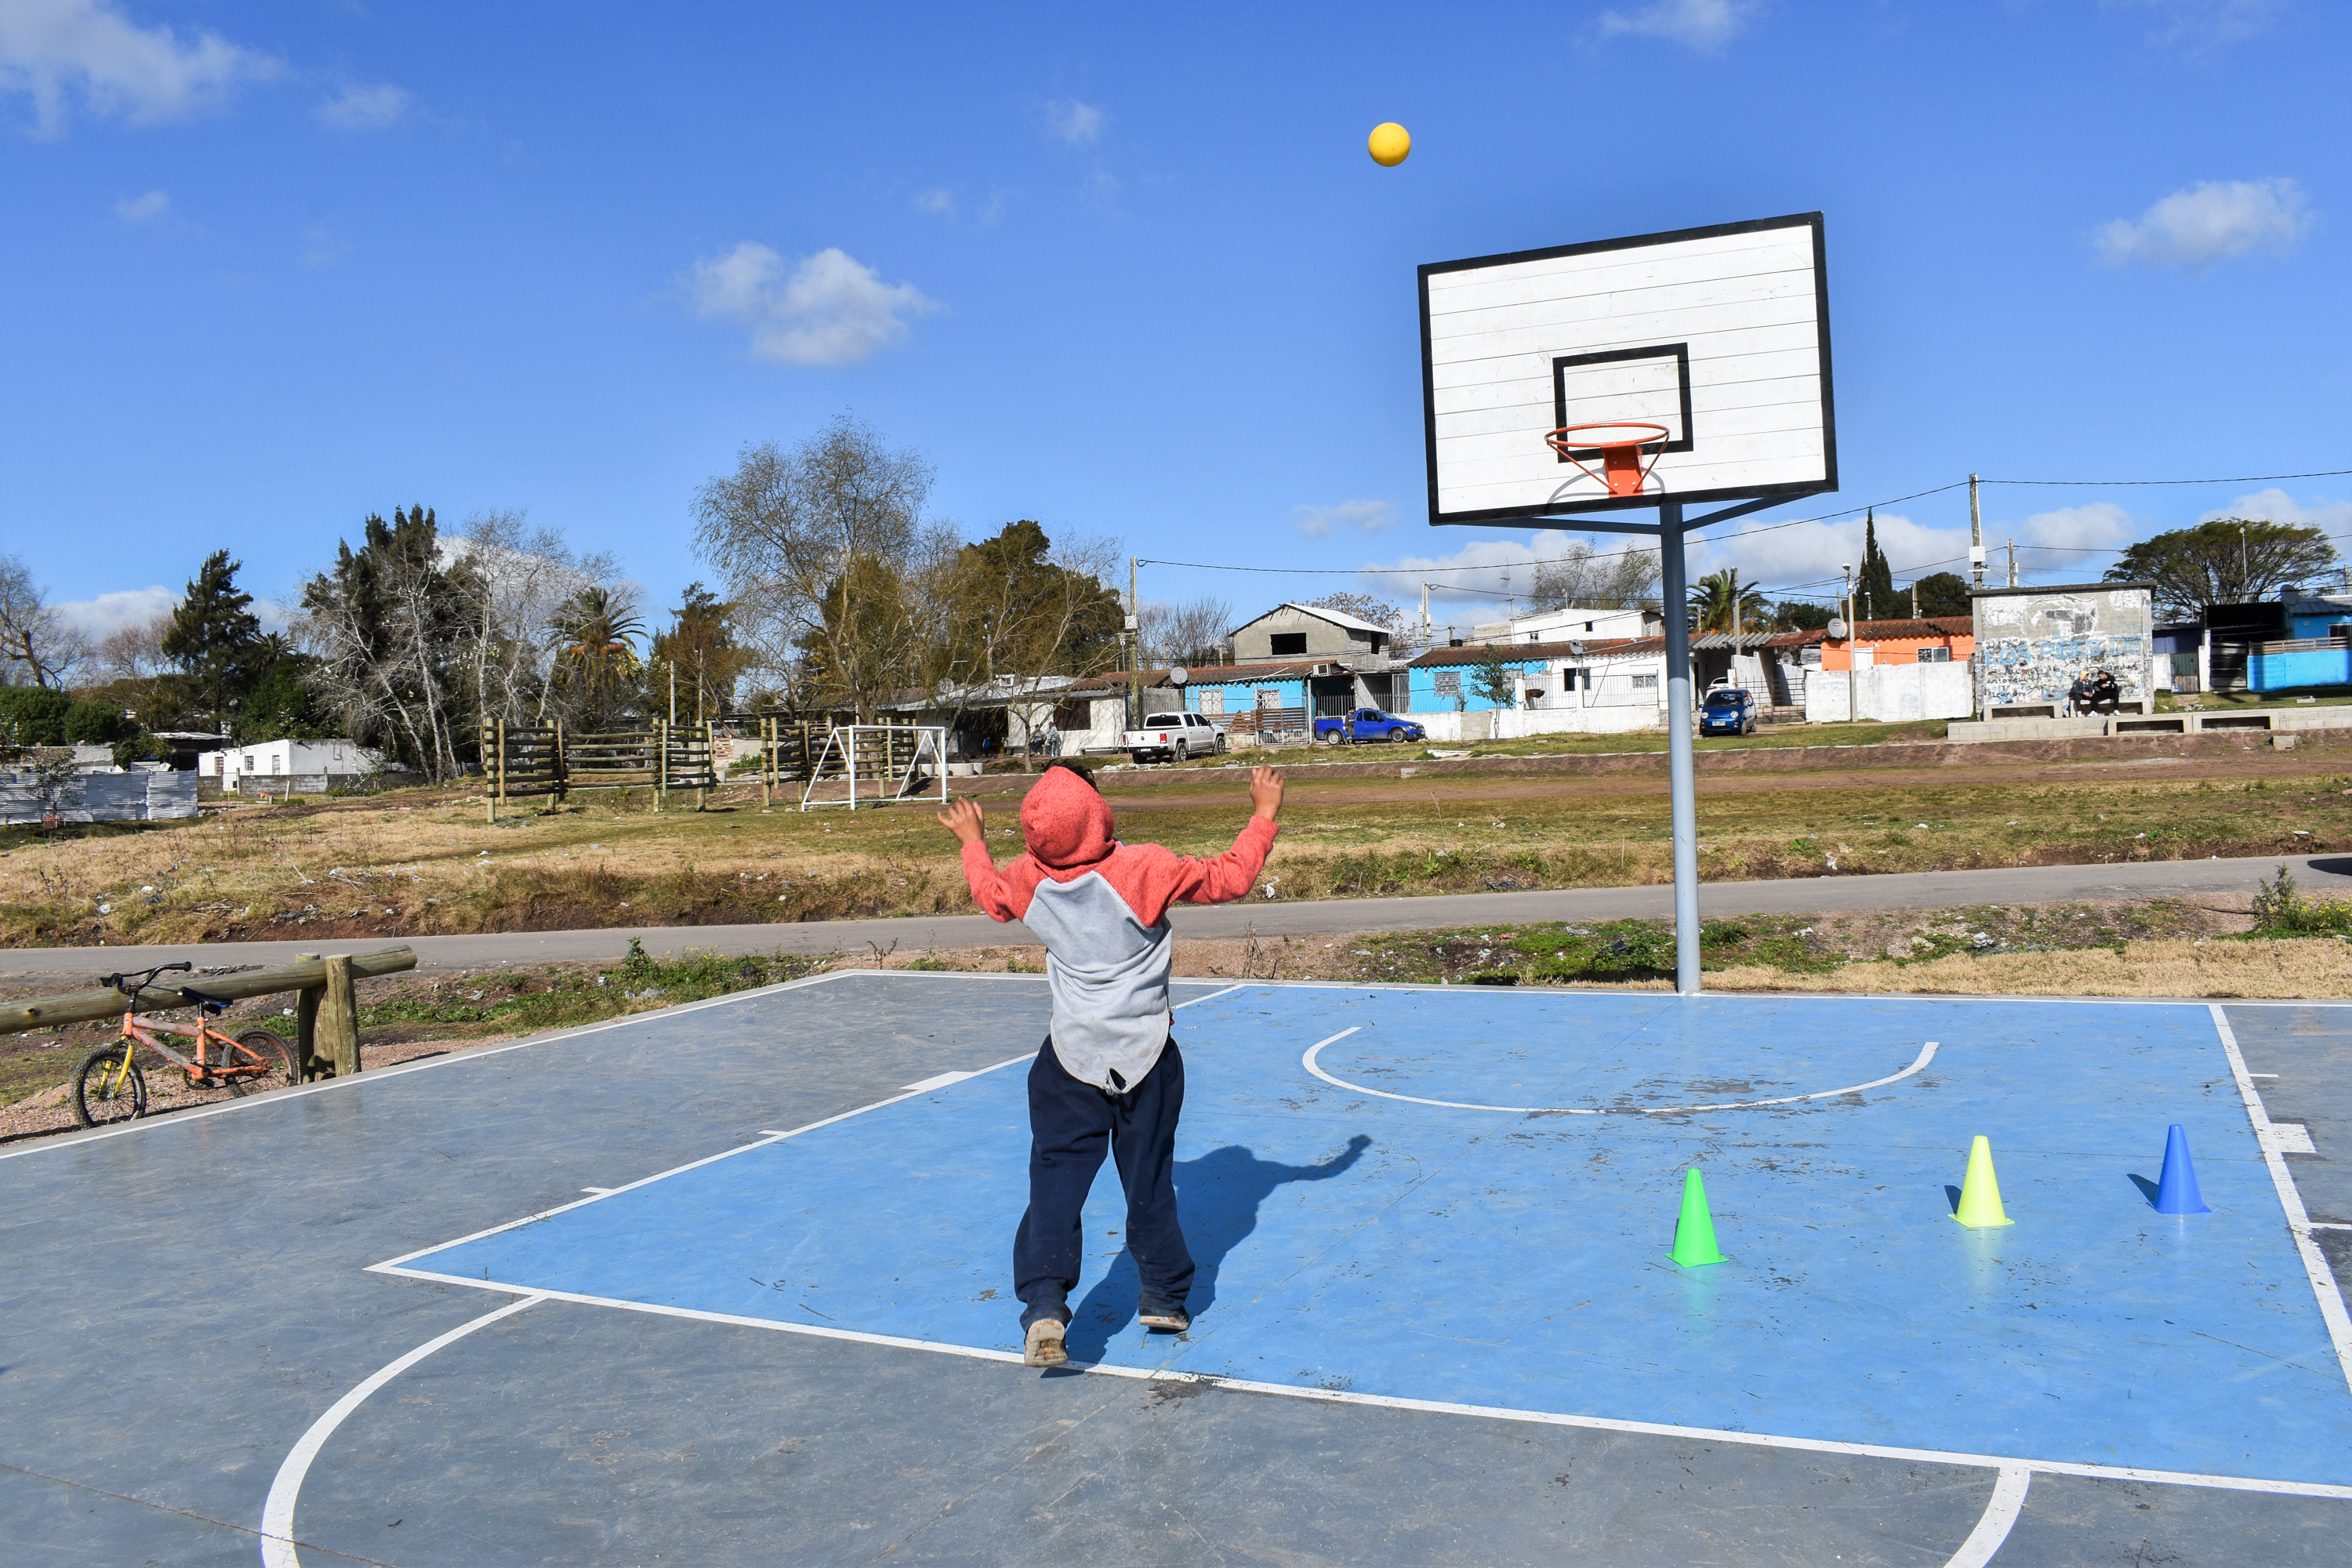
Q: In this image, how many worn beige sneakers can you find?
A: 2